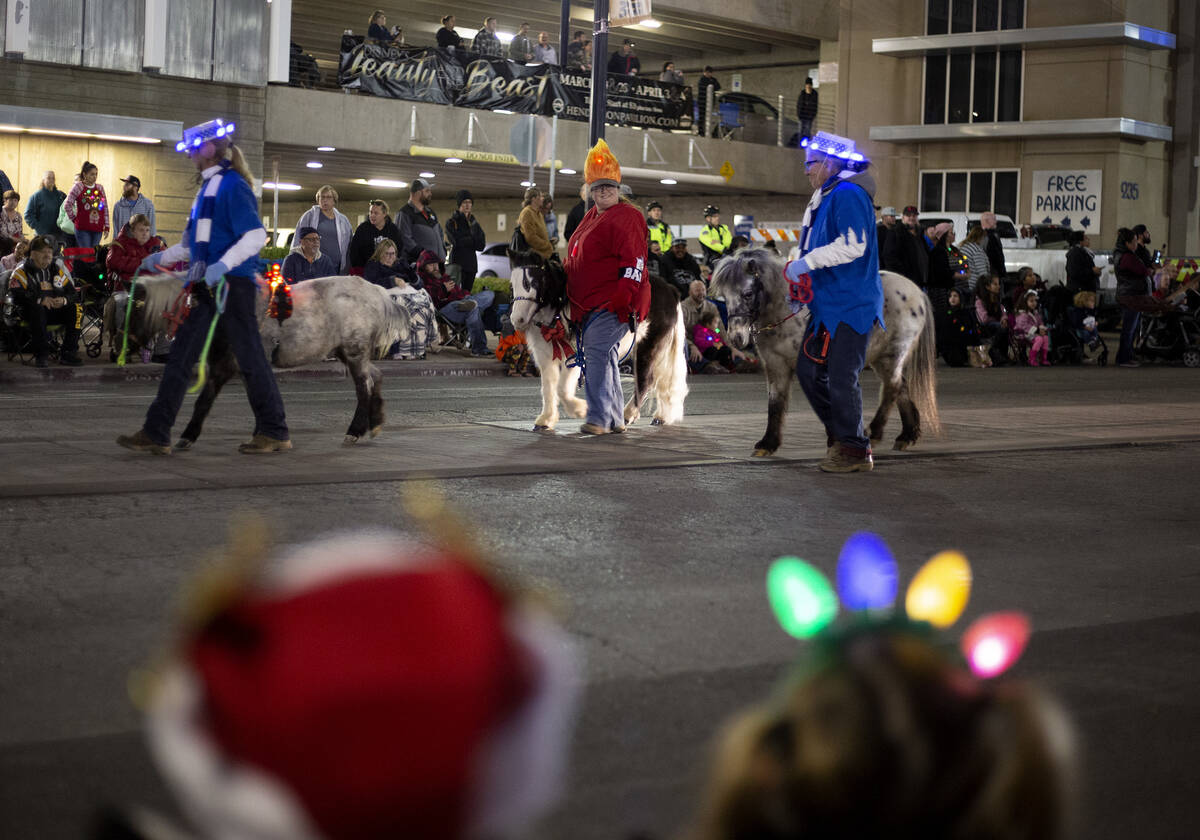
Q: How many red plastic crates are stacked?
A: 0